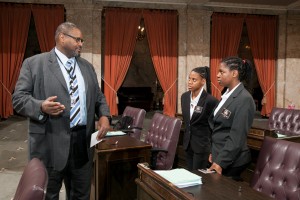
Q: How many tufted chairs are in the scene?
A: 5